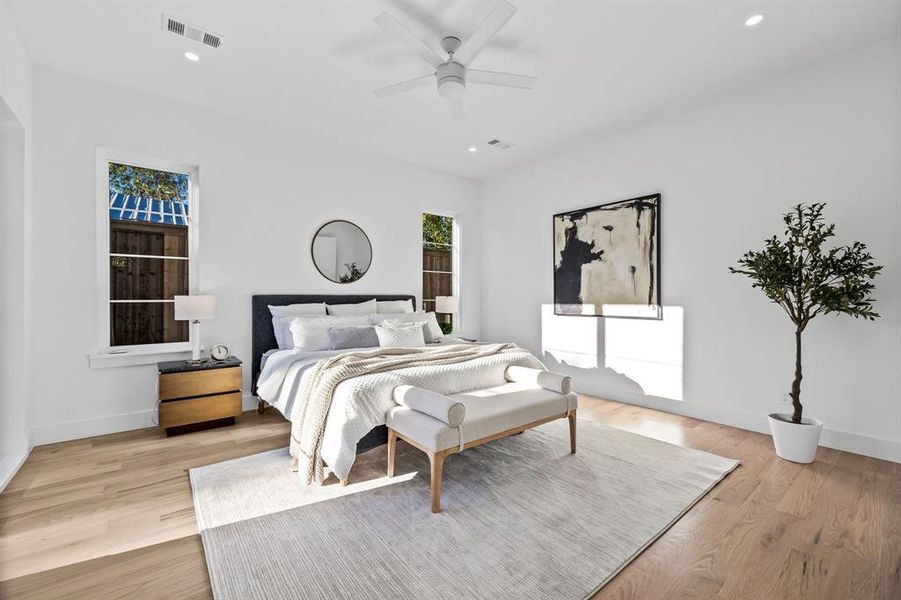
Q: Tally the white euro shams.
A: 3